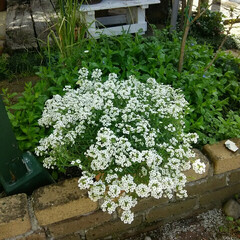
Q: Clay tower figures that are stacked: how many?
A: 0